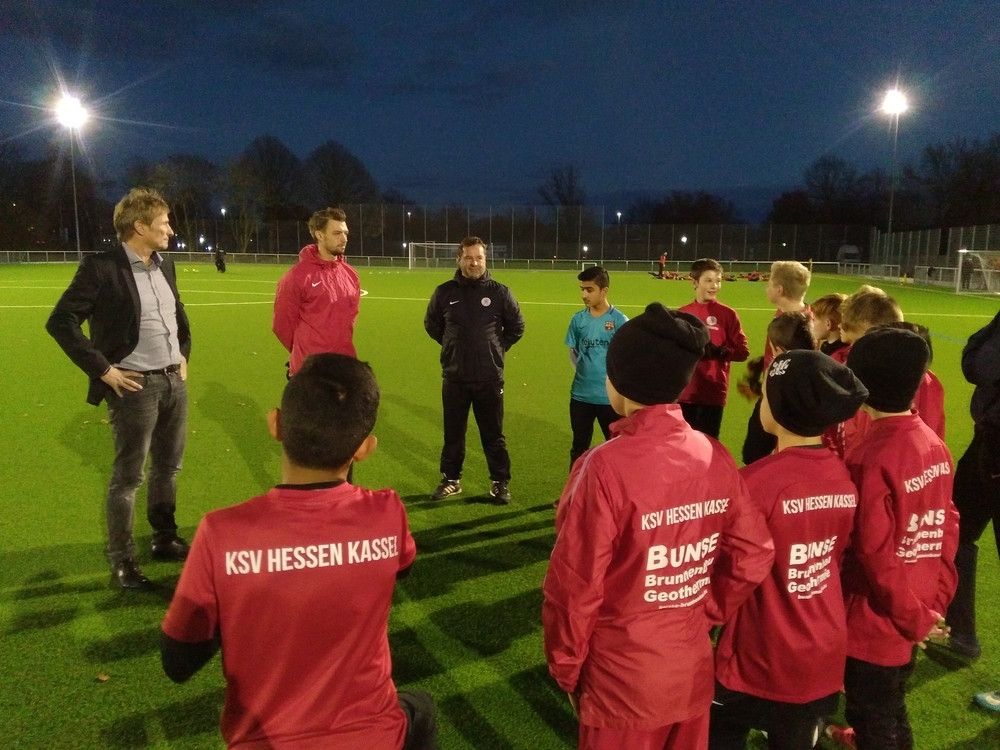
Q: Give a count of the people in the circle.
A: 15